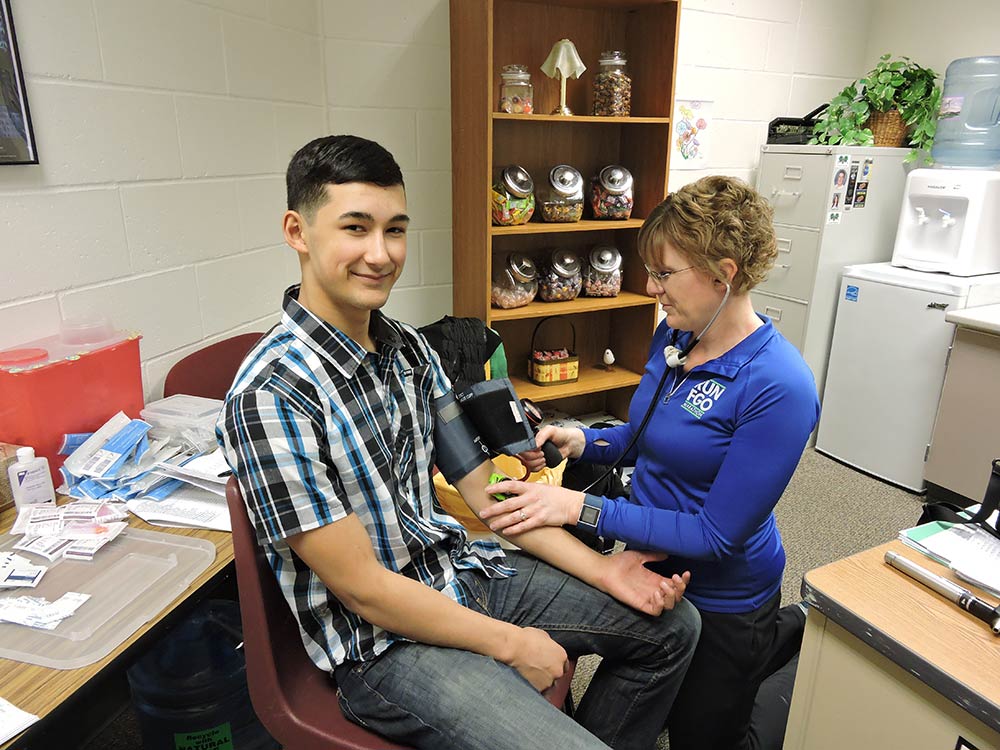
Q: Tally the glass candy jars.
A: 8